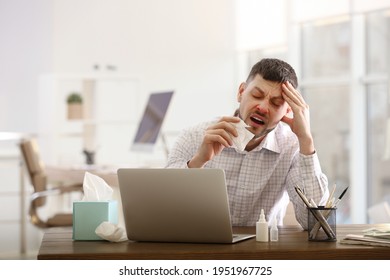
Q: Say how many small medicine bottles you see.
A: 2